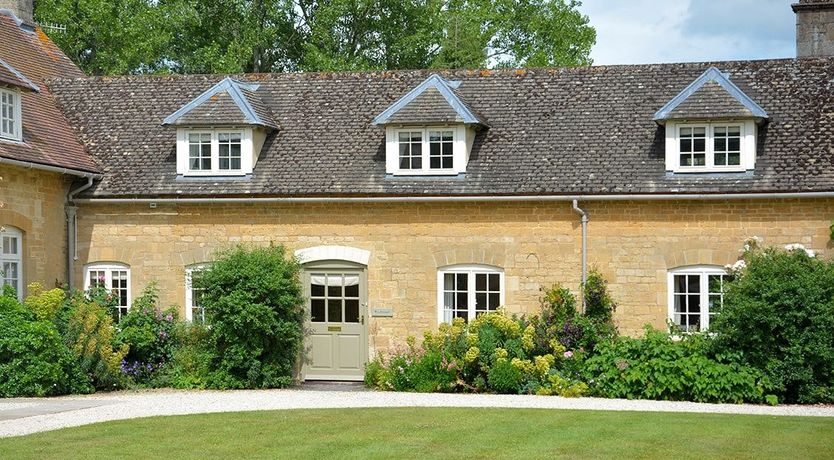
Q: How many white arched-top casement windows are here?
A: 5